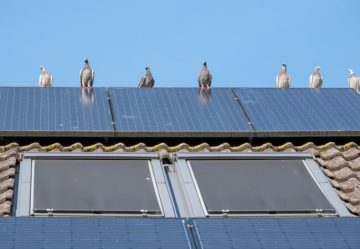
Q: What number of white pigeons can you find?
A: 4